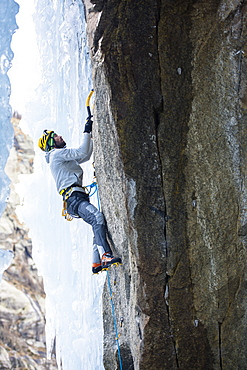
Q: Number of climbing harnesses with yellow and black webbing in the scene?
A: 1